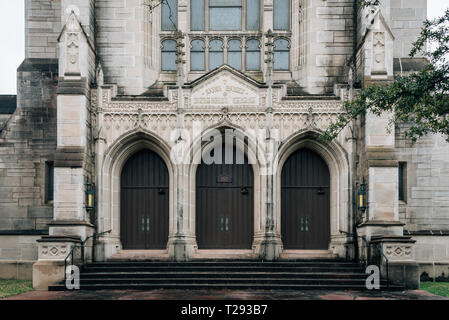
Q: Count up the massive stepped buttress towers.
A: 2